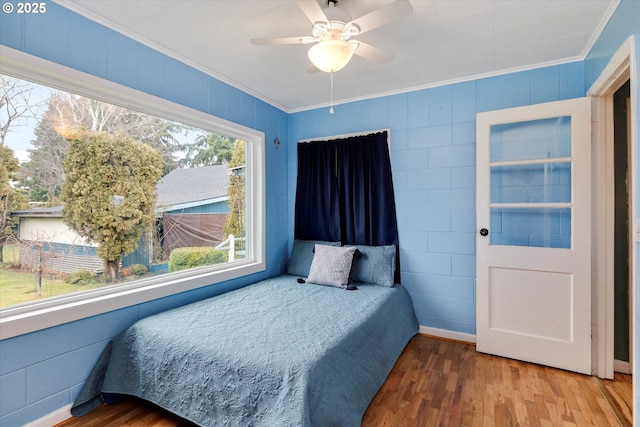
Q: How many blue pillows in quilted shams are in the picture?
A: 2